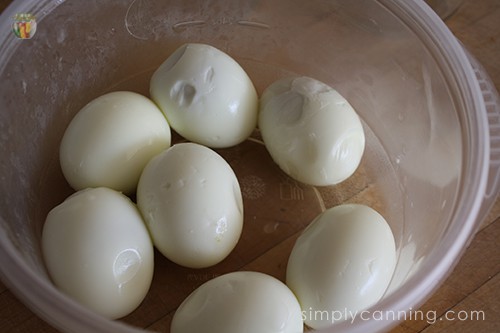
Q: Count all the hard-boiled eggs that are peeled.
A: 7